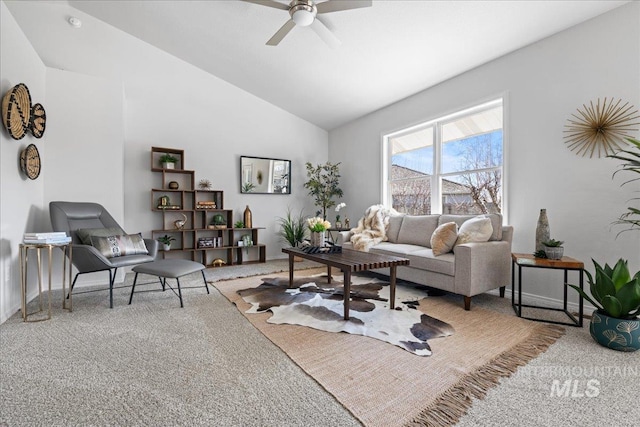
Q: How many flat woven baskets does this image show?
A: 3